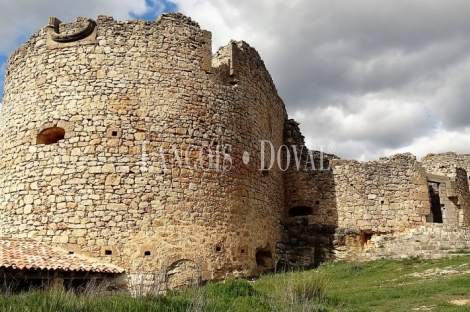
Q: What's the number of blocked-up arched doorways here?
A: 1